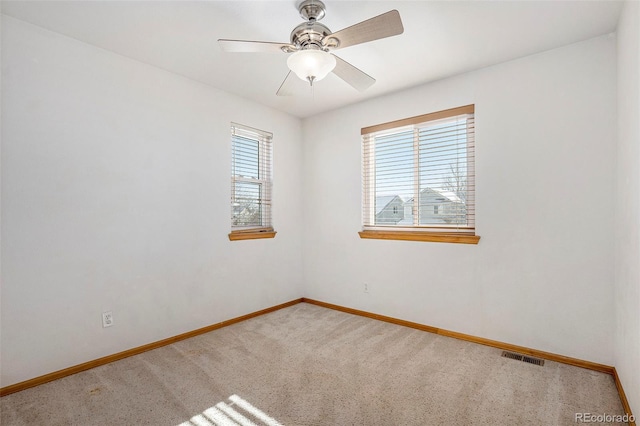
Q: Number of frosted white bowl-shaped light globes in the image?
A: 1